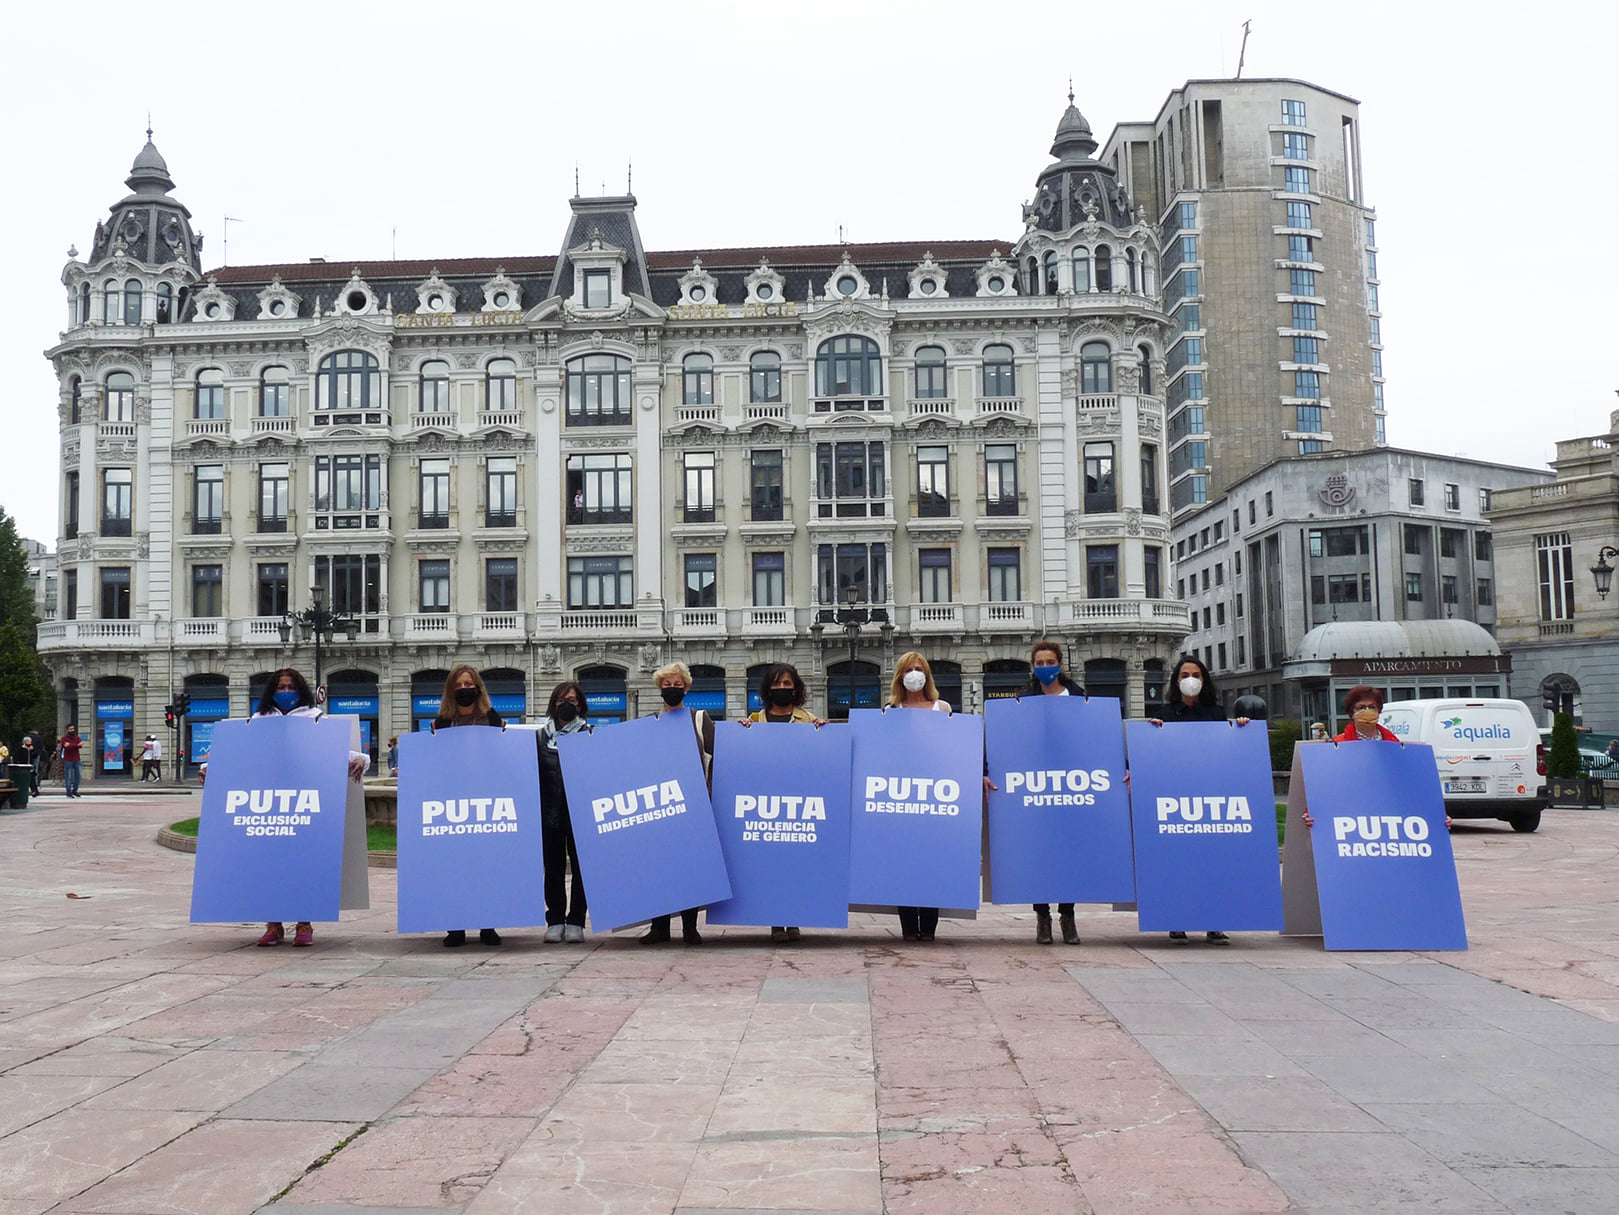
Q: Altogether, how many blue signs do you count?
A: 8